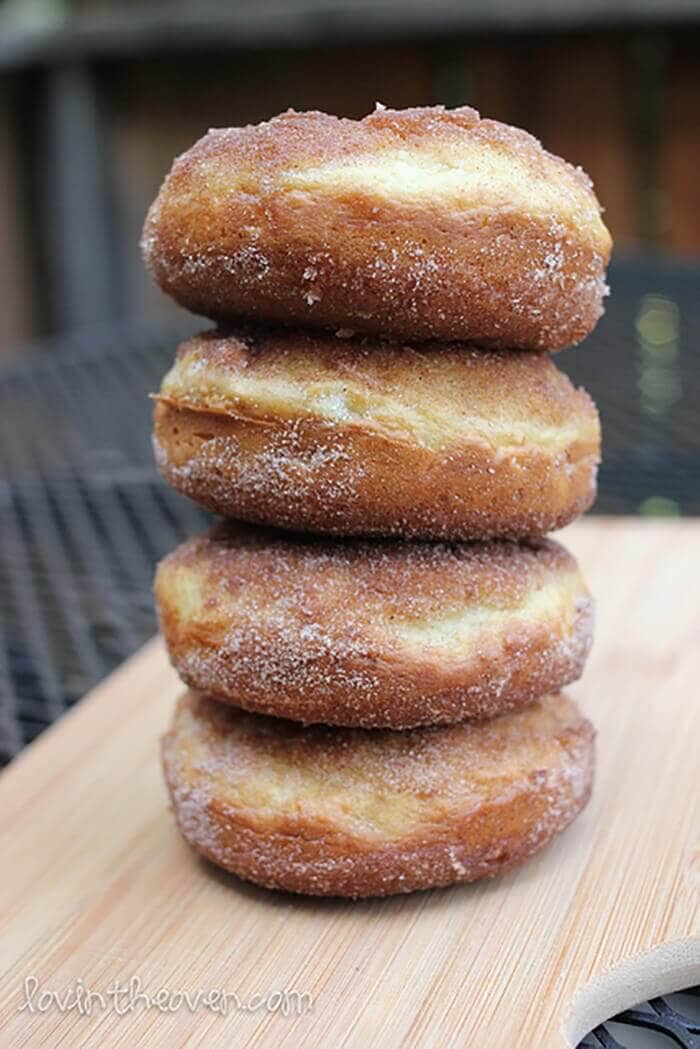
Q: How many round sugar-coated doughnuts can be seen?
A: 4